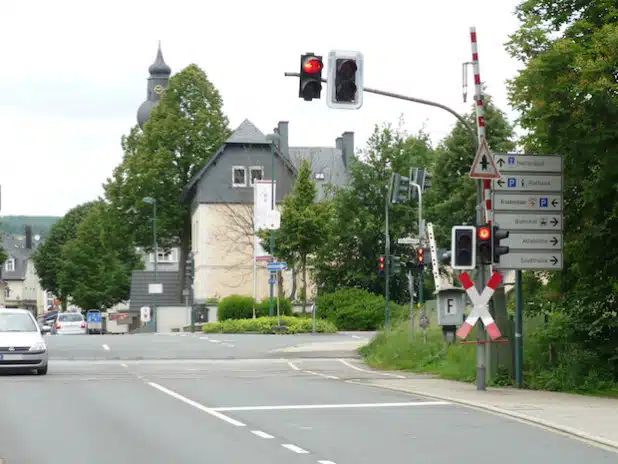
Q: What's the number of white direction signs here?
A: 6